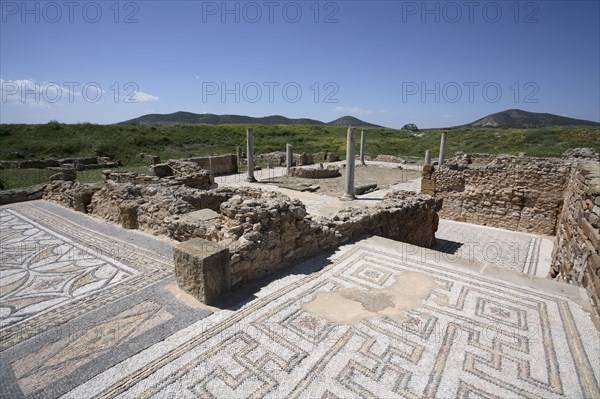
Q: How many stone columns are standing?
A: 6